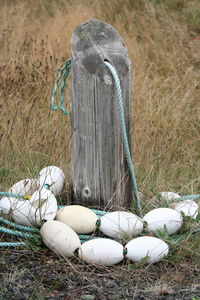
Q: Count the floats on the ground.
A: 13